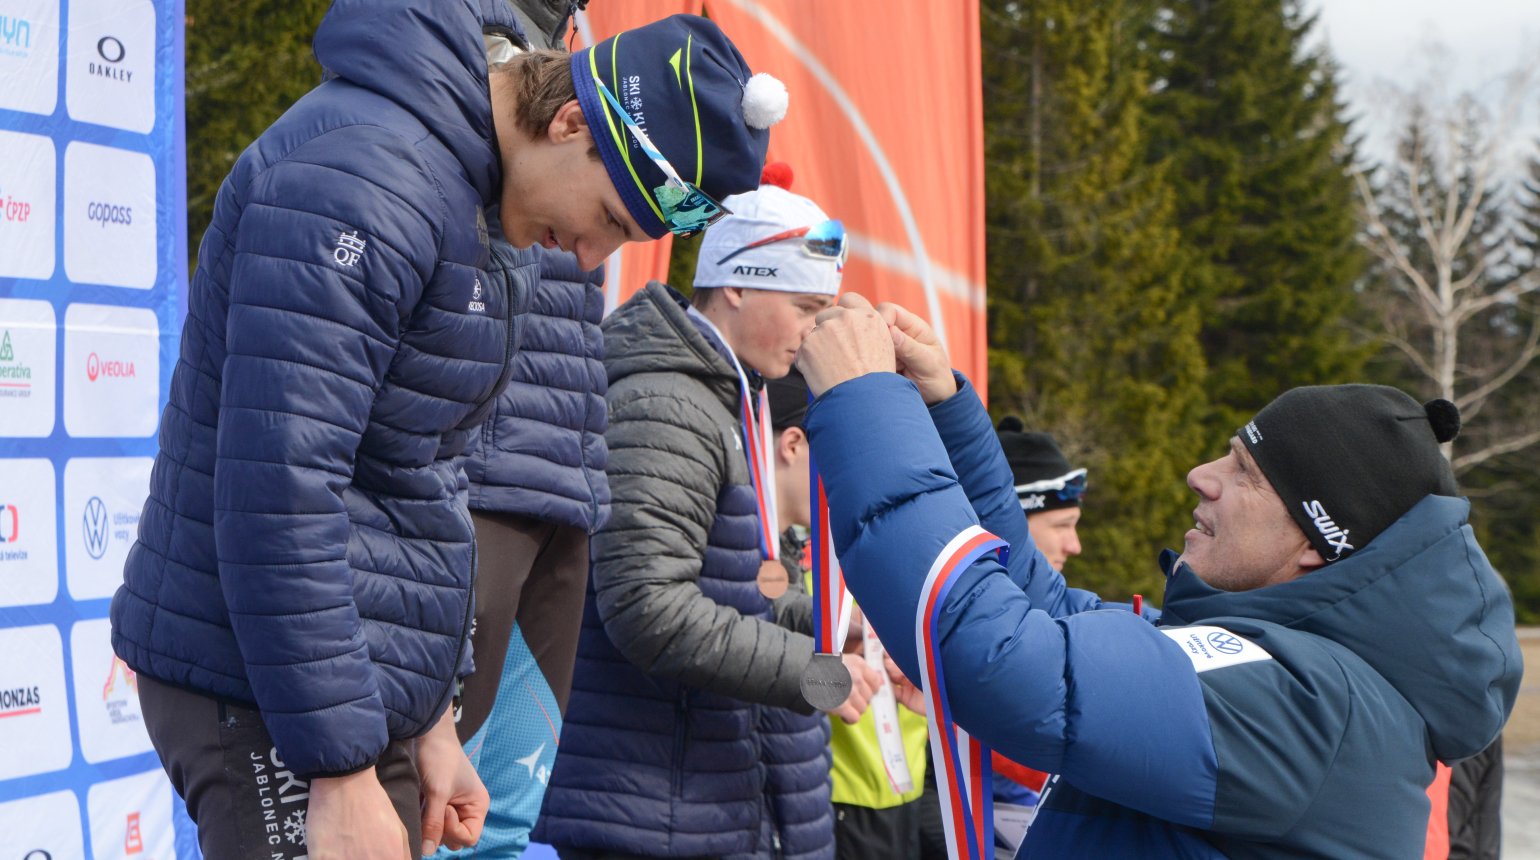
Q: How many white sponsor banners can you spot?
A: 12